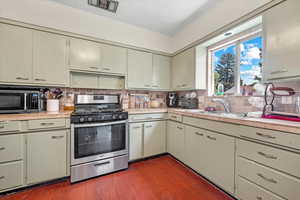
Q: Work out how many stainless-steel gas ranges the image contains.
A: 1